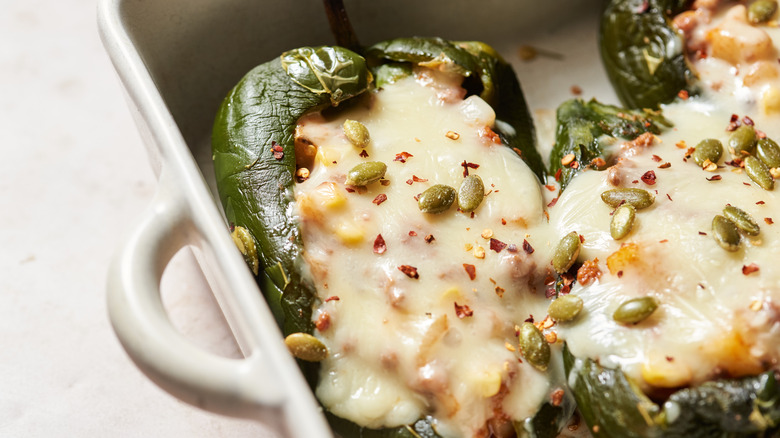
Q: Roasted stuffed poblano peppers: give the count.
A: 3